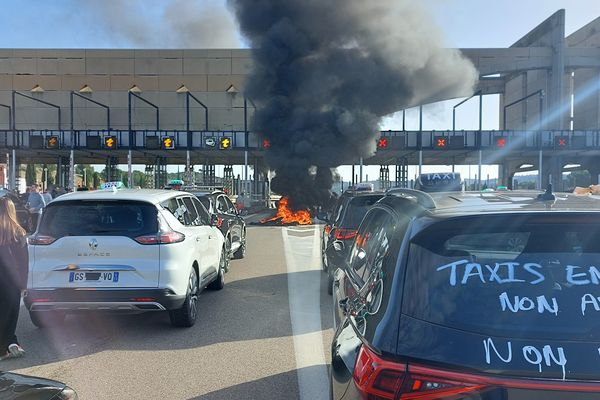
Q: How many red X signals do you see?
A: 5